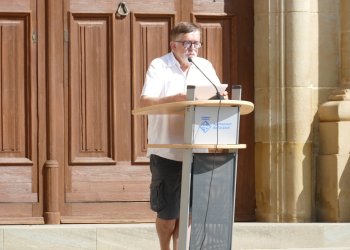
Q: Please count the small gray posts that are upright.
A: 2